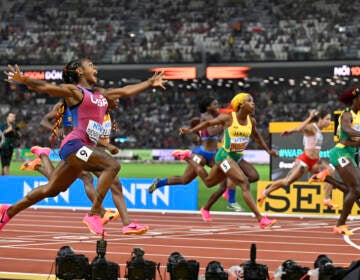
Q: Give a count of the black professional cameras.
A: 8